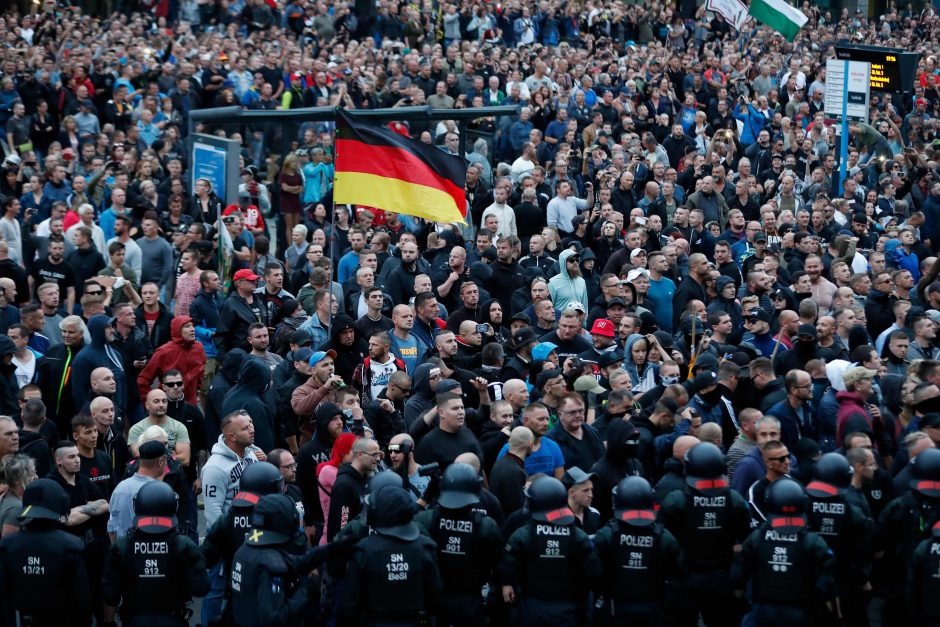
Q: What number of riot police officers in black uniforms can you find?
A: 14